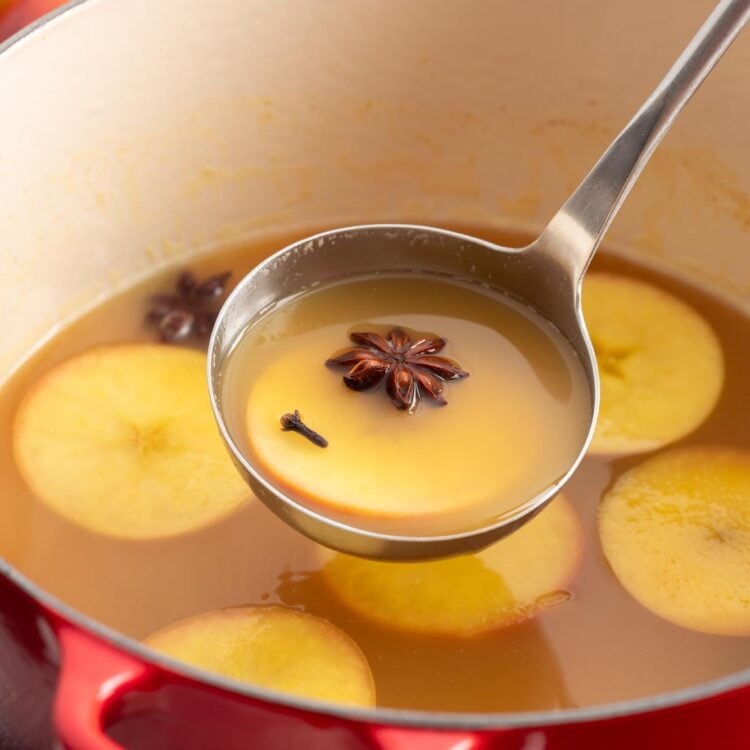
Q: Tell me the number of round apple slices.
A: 6